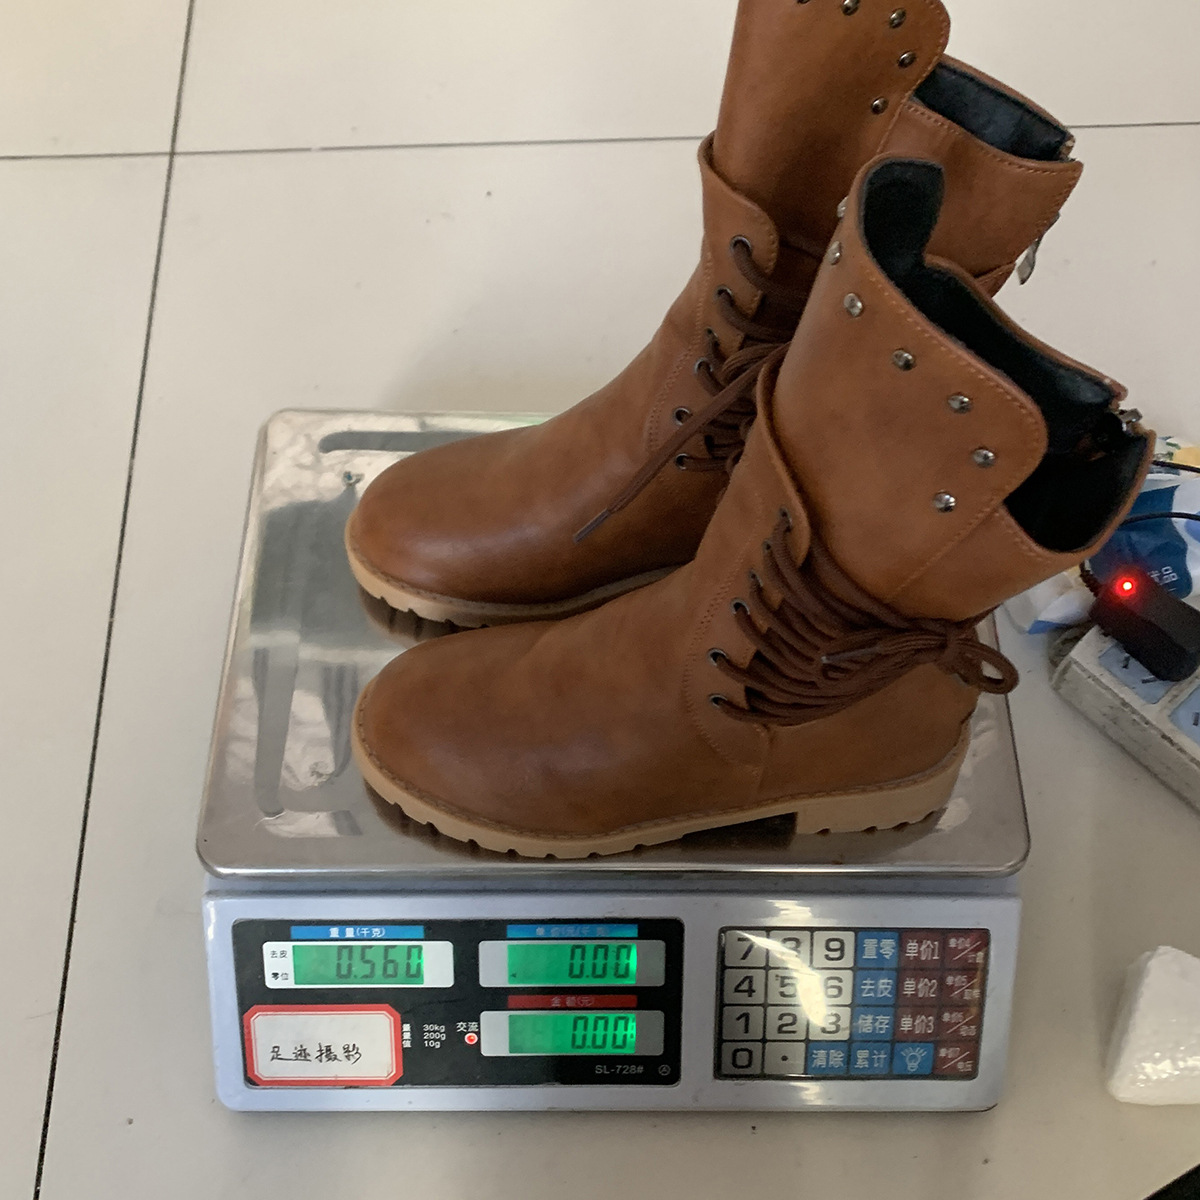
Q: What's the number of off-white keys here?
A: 11